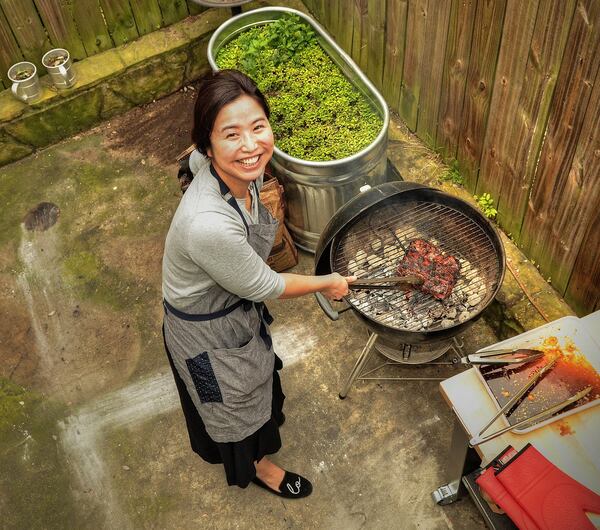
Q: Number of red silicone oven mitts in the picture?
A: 2